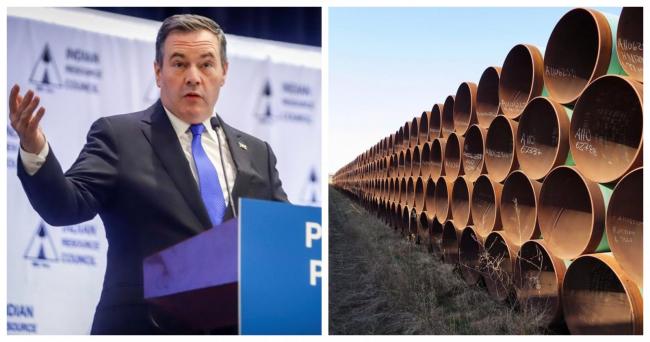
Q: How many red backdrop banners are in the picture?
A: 0